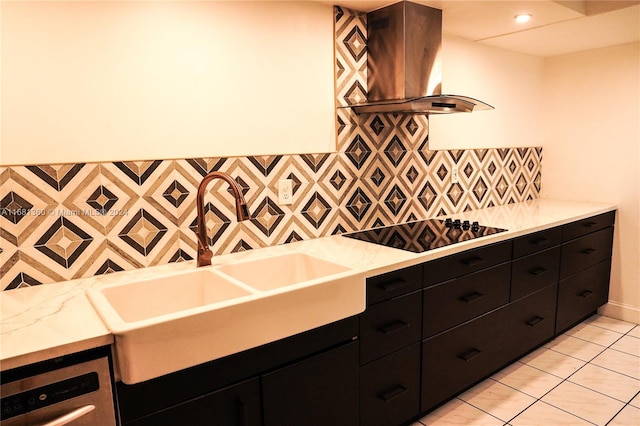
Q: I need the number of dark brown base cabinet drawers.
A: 11